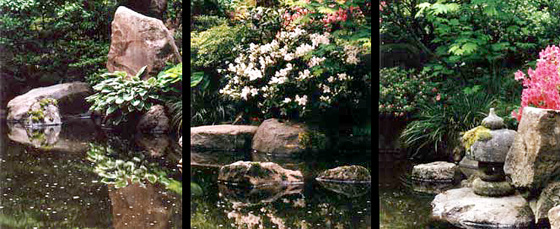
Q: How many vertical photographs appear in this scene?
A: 3